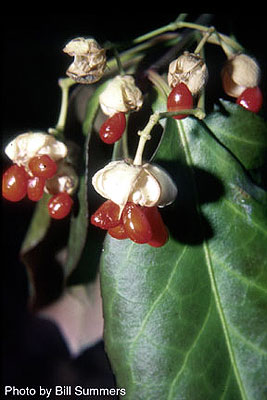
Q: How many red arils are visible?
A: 11